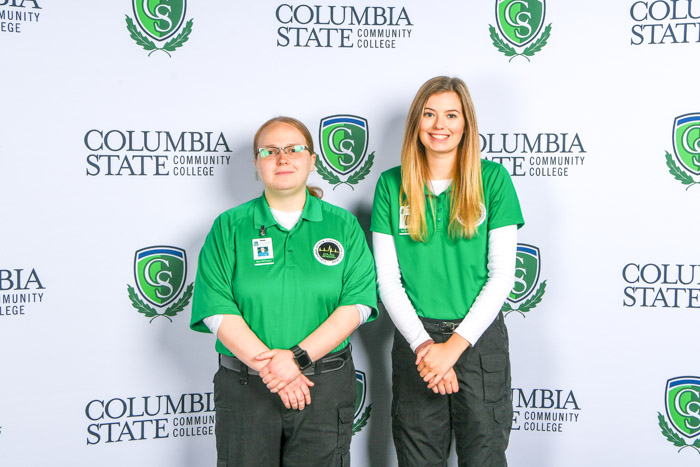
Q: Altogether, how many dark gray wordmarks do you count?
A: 9